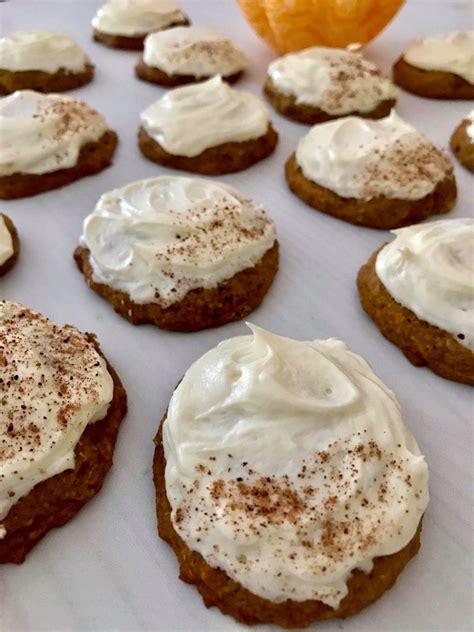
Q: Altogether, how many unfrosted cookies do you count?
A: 0